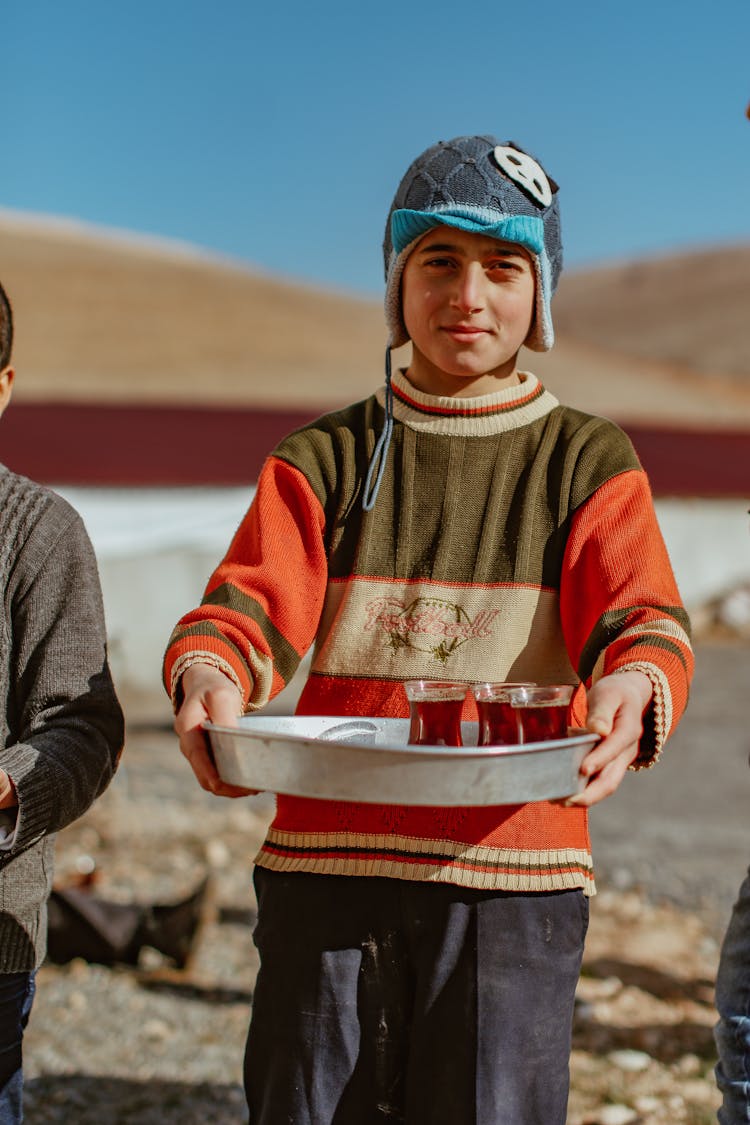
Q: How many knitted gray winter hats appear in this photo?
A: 1